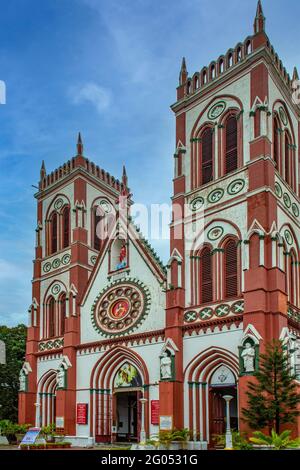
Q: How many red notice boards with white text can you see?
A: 2